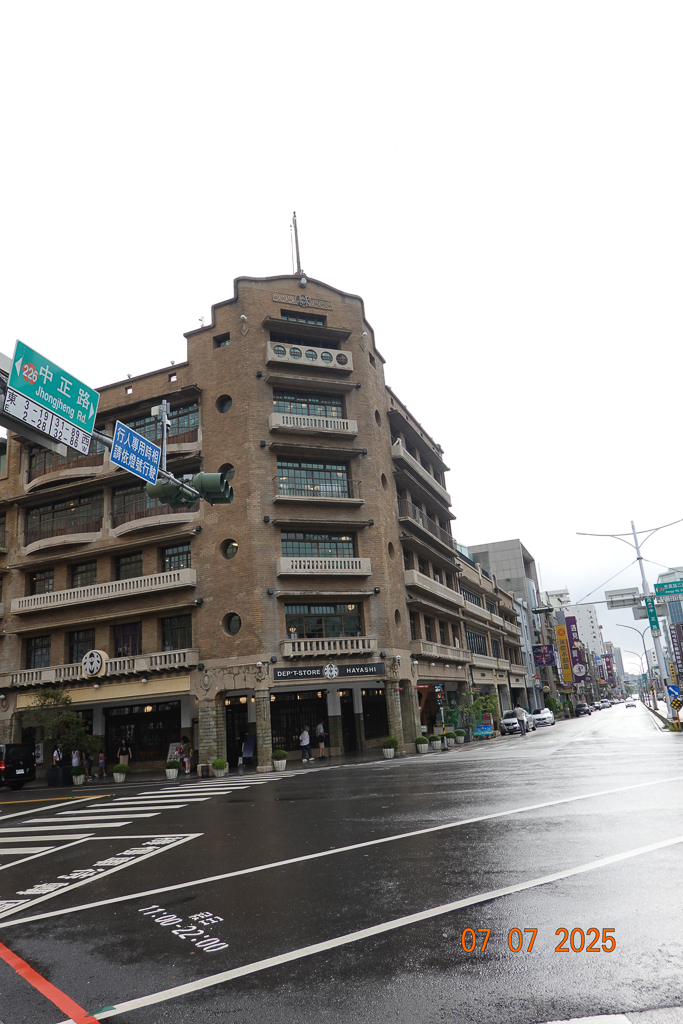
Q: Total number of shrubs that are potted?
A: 10